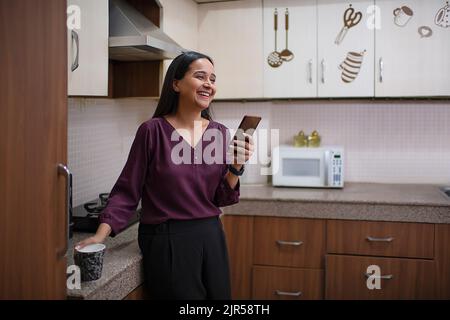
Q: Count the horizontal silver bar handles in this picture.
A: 4